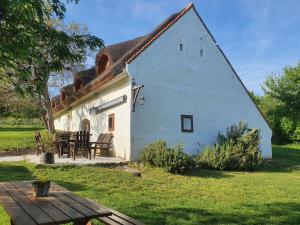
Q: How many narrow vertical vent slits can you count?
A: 2